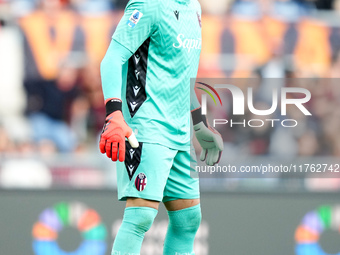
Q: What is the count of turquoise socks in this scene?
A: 2